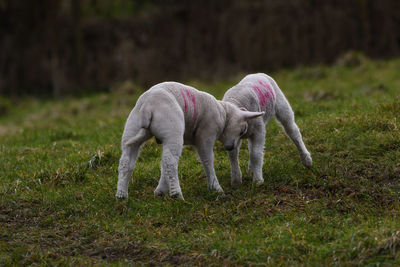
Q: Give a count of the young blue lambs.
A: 0